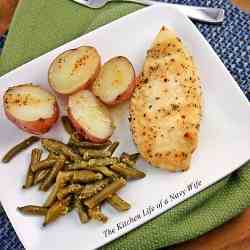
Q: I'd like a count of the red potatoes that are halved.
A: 4